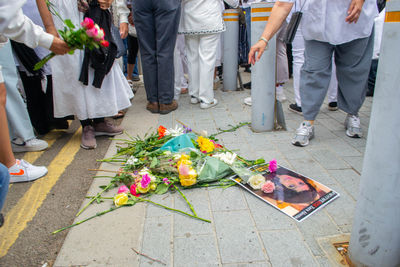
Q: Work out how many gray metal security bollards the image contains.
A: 3